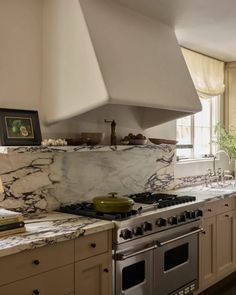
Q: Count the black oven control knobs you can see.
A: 9